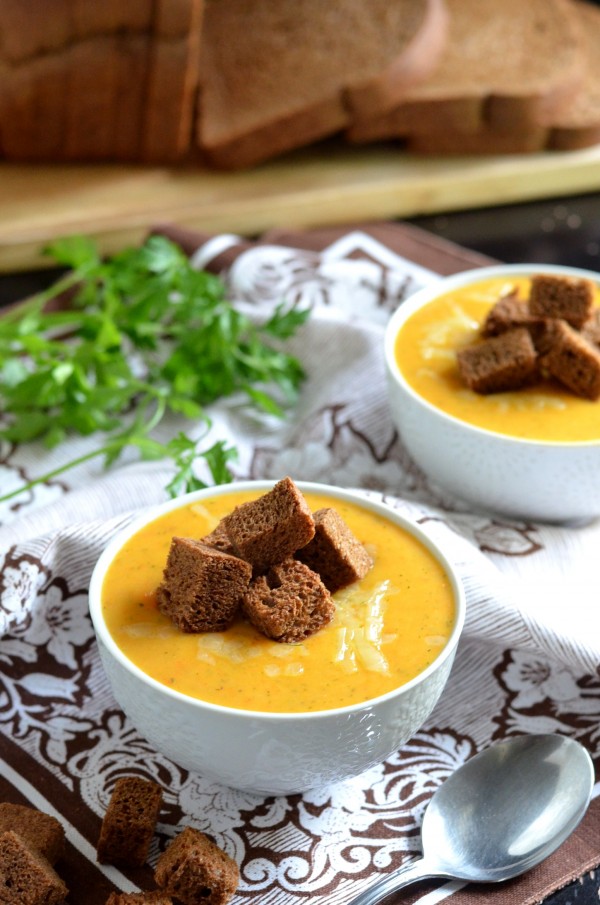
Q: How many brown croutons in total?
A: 15